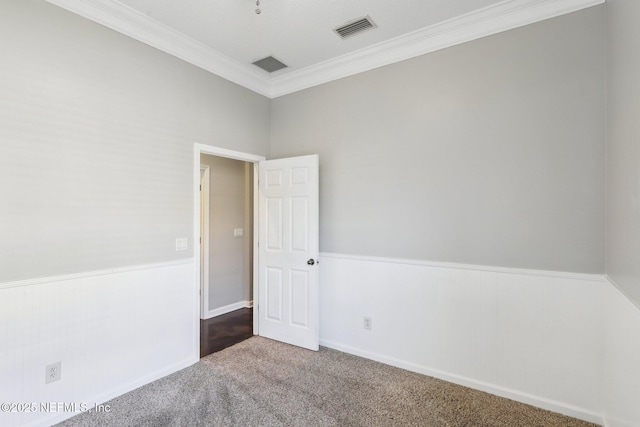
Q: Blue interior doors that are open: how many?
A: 0